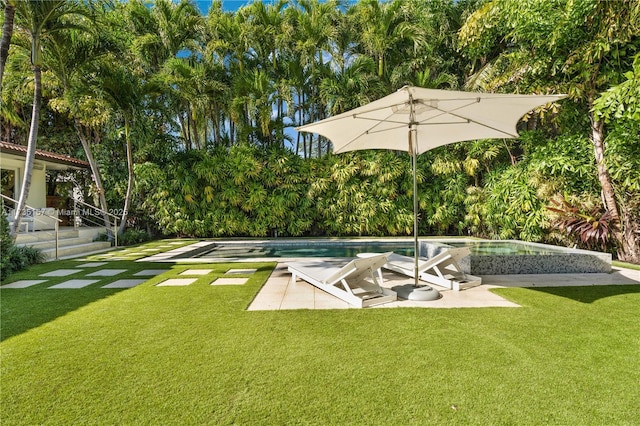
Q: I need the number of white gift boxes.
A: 0